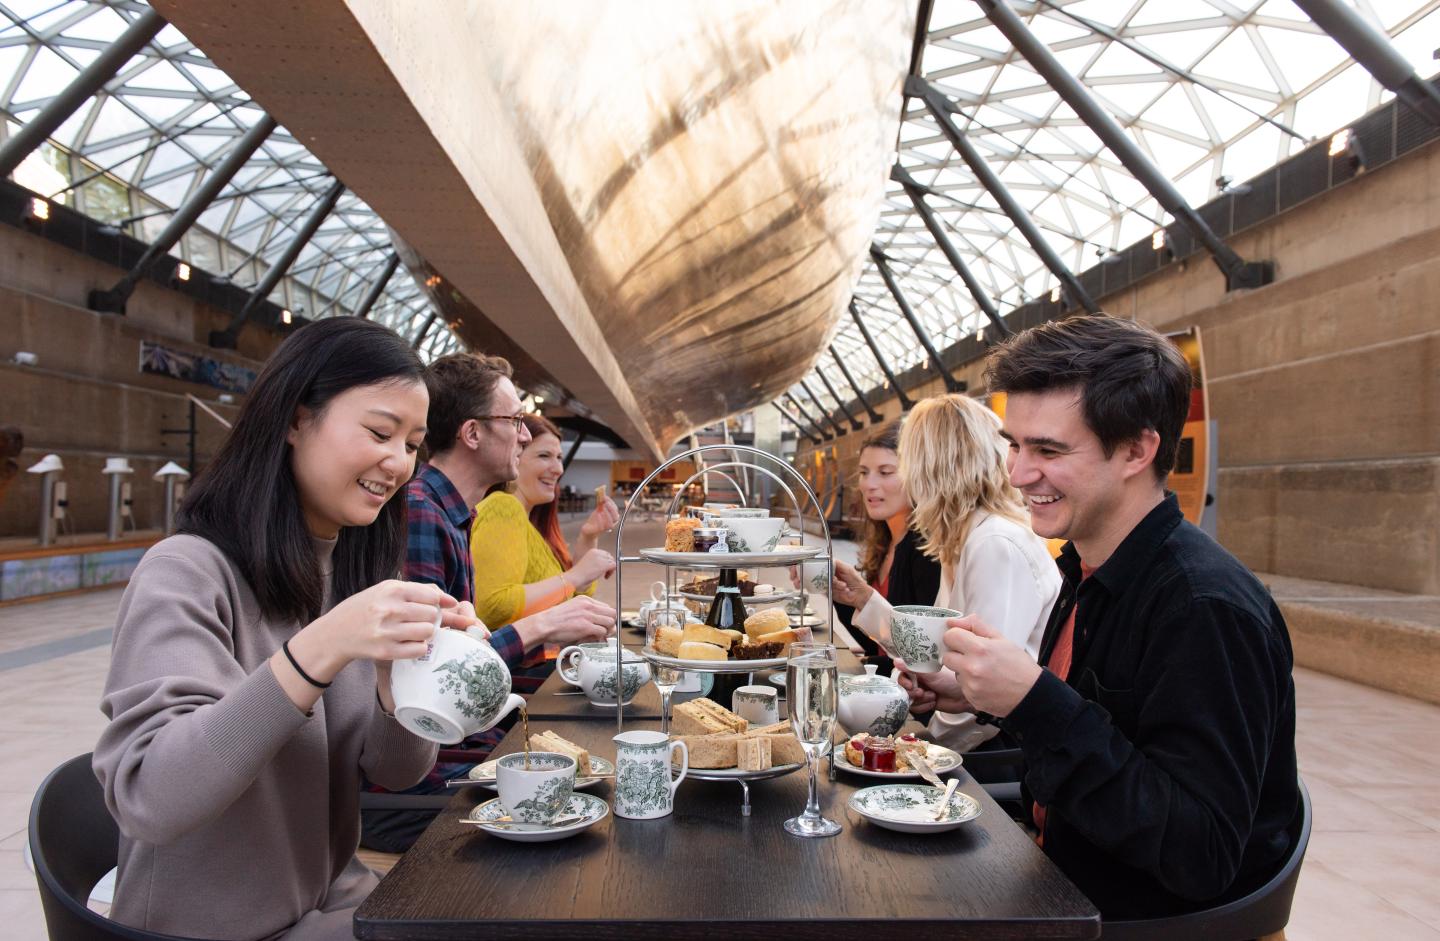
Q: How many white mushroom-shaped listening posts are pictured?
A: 3